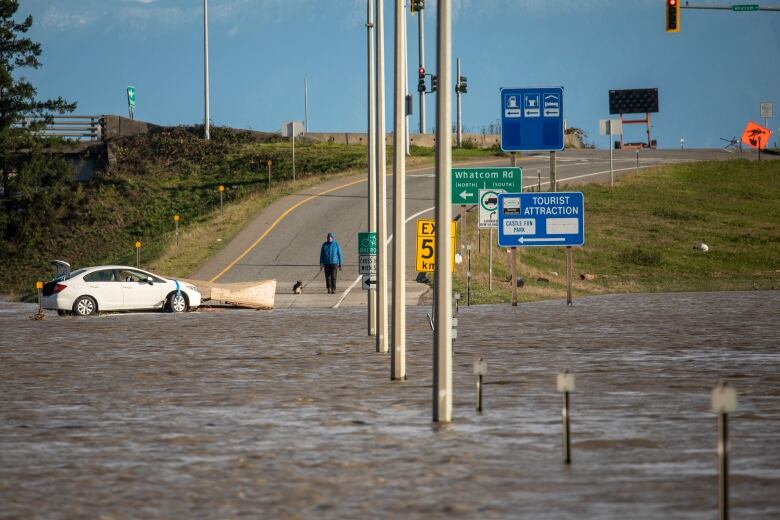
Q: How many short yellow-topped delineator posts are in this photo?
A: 5